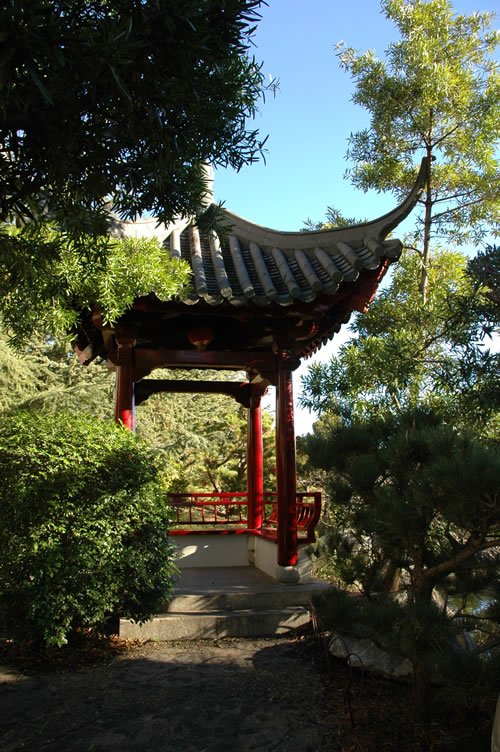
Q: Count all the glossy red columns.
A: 3